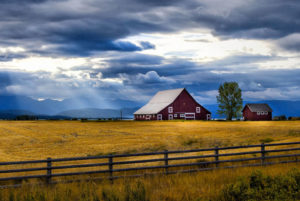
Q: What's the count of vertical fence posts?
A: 5